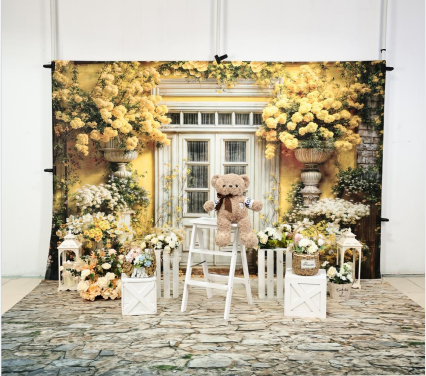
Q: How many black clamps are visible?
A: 5